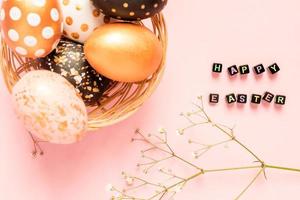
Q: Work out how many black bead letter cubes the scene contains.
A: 11